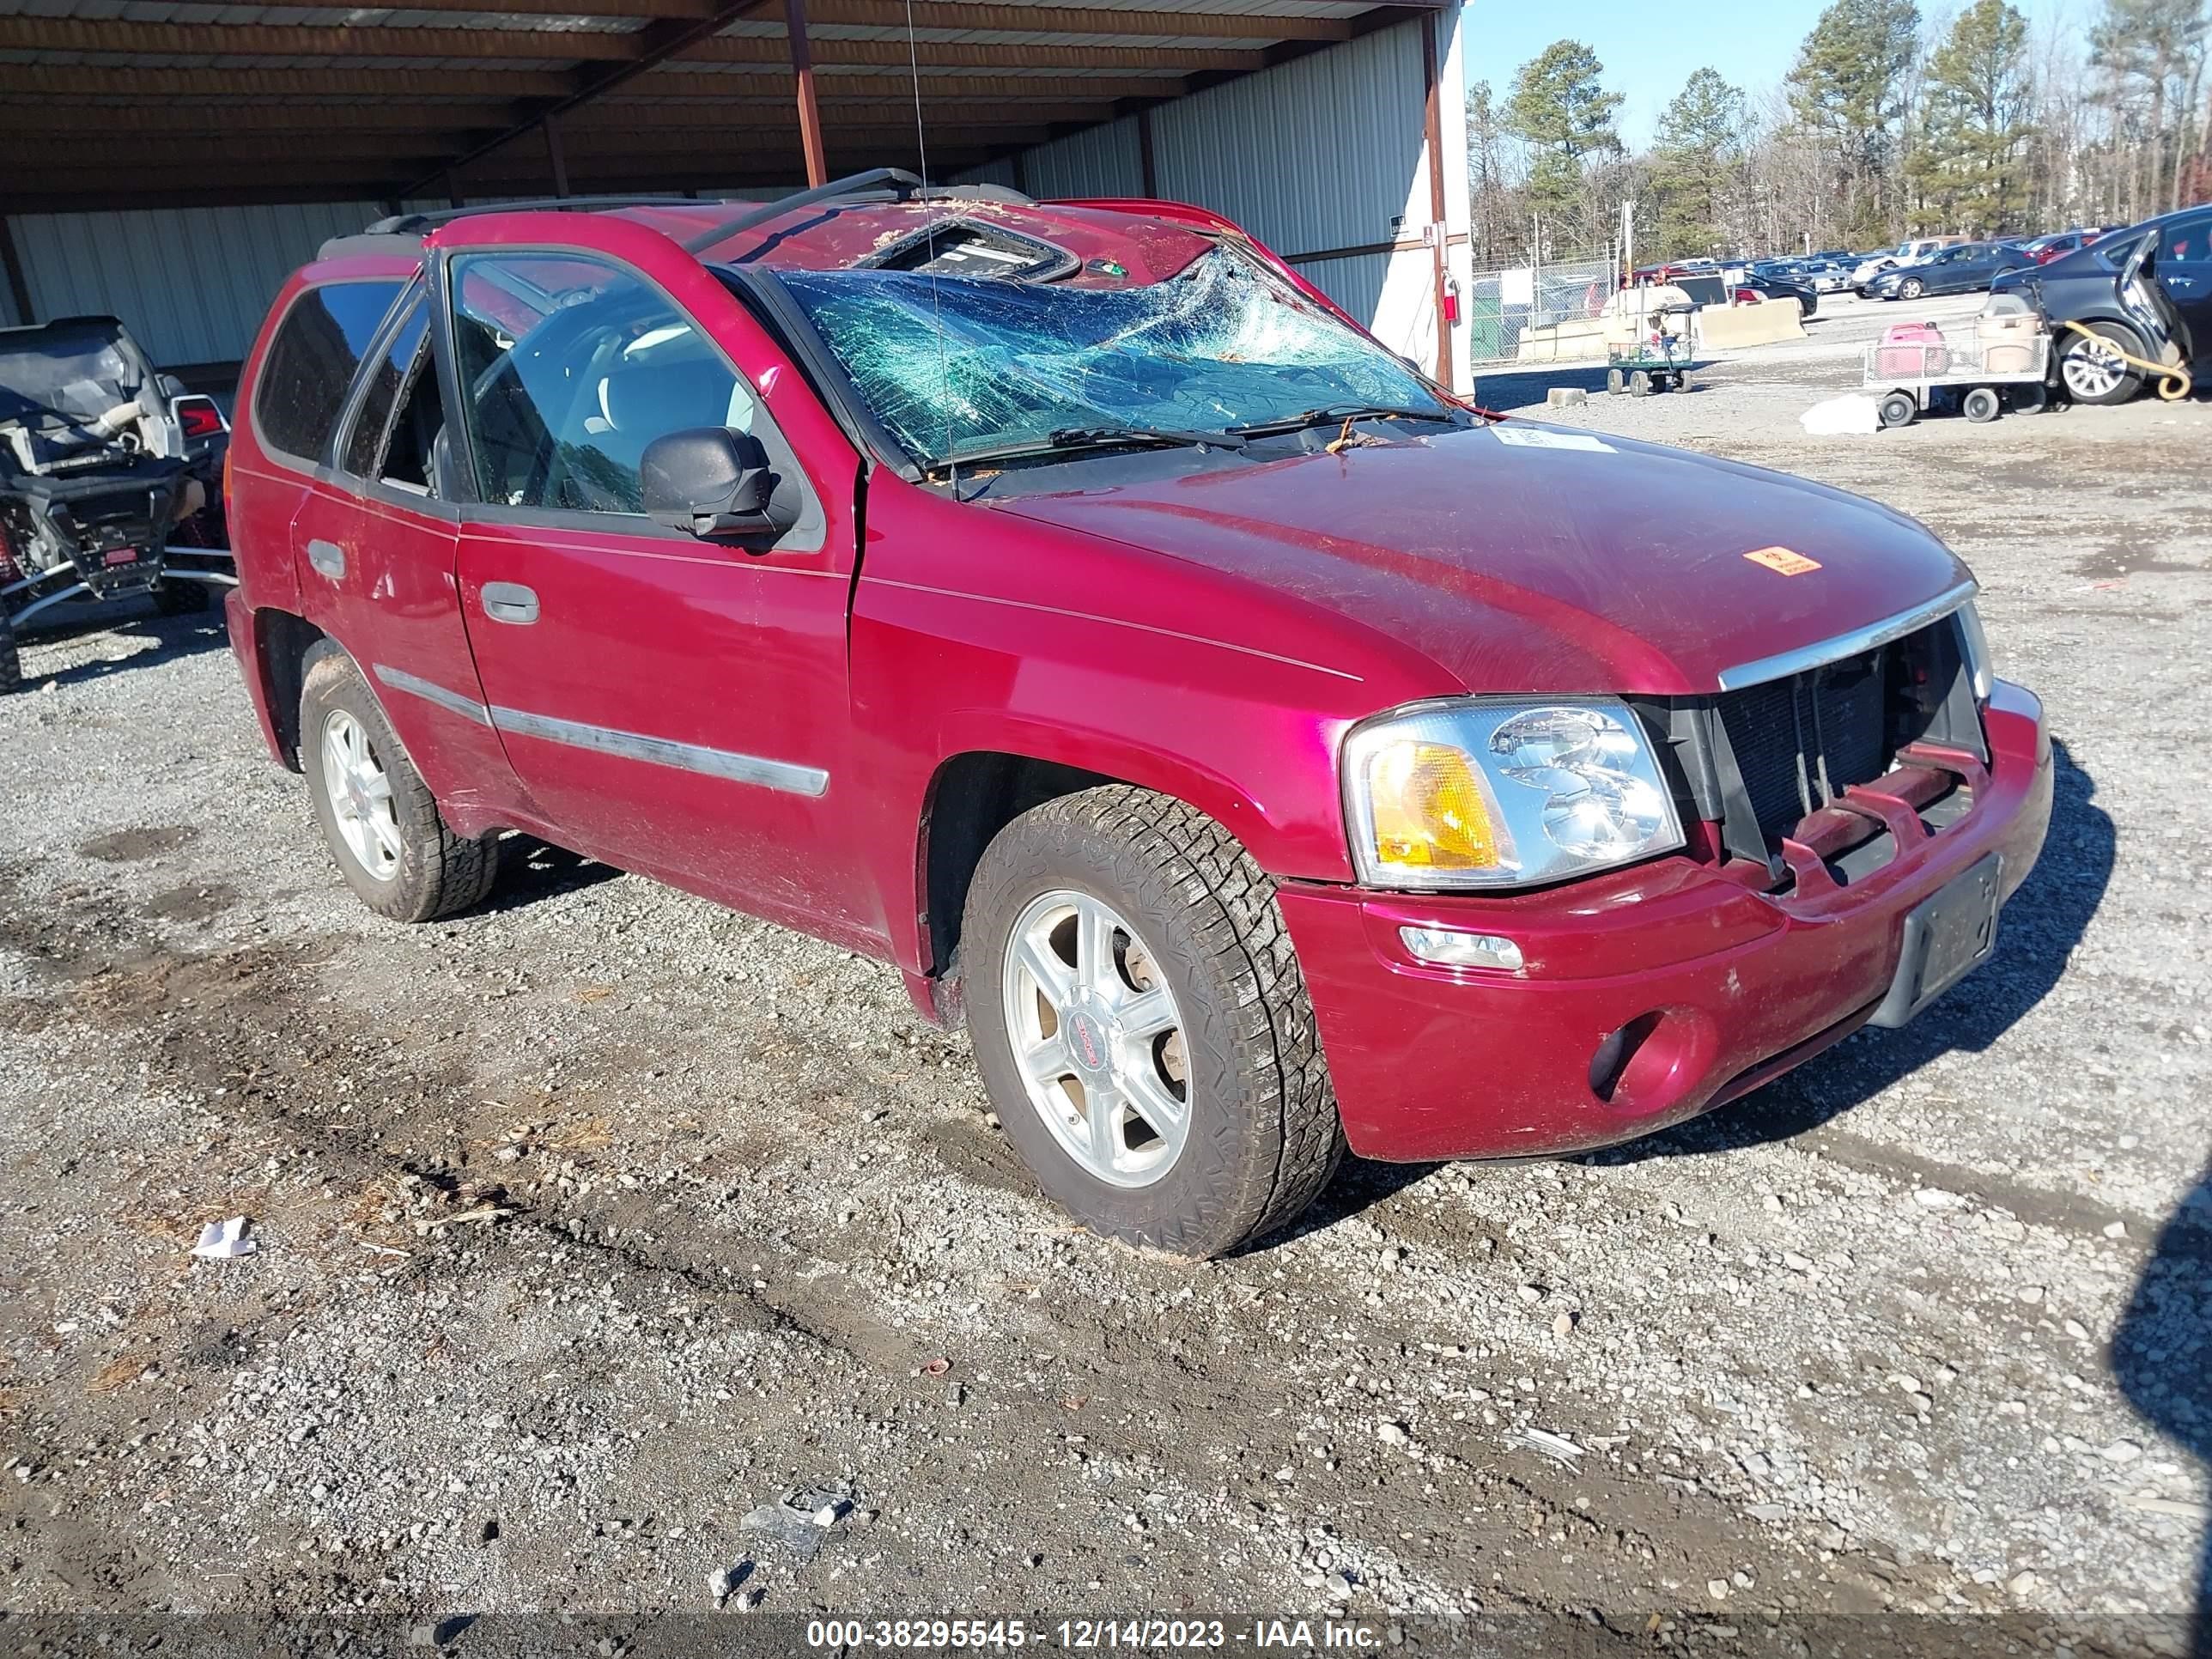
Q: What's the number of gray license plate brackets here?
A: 1